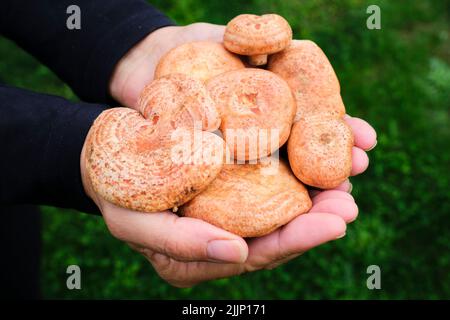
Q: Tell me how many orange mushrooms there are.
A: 7